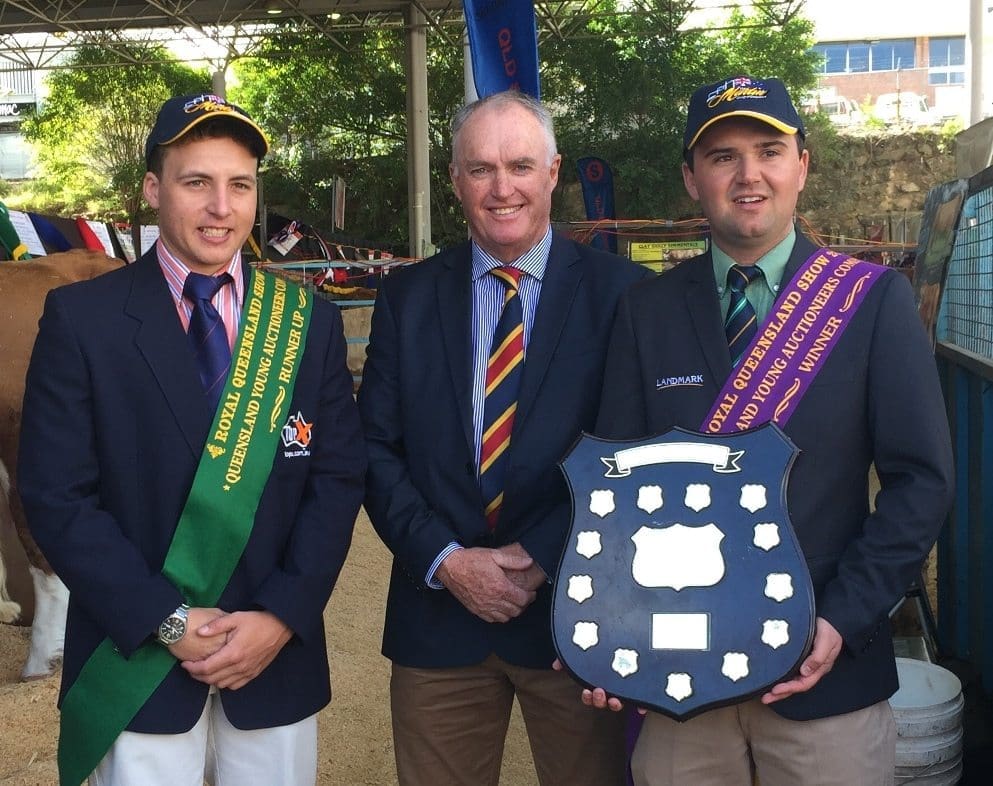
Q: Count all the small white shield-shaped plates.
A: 13